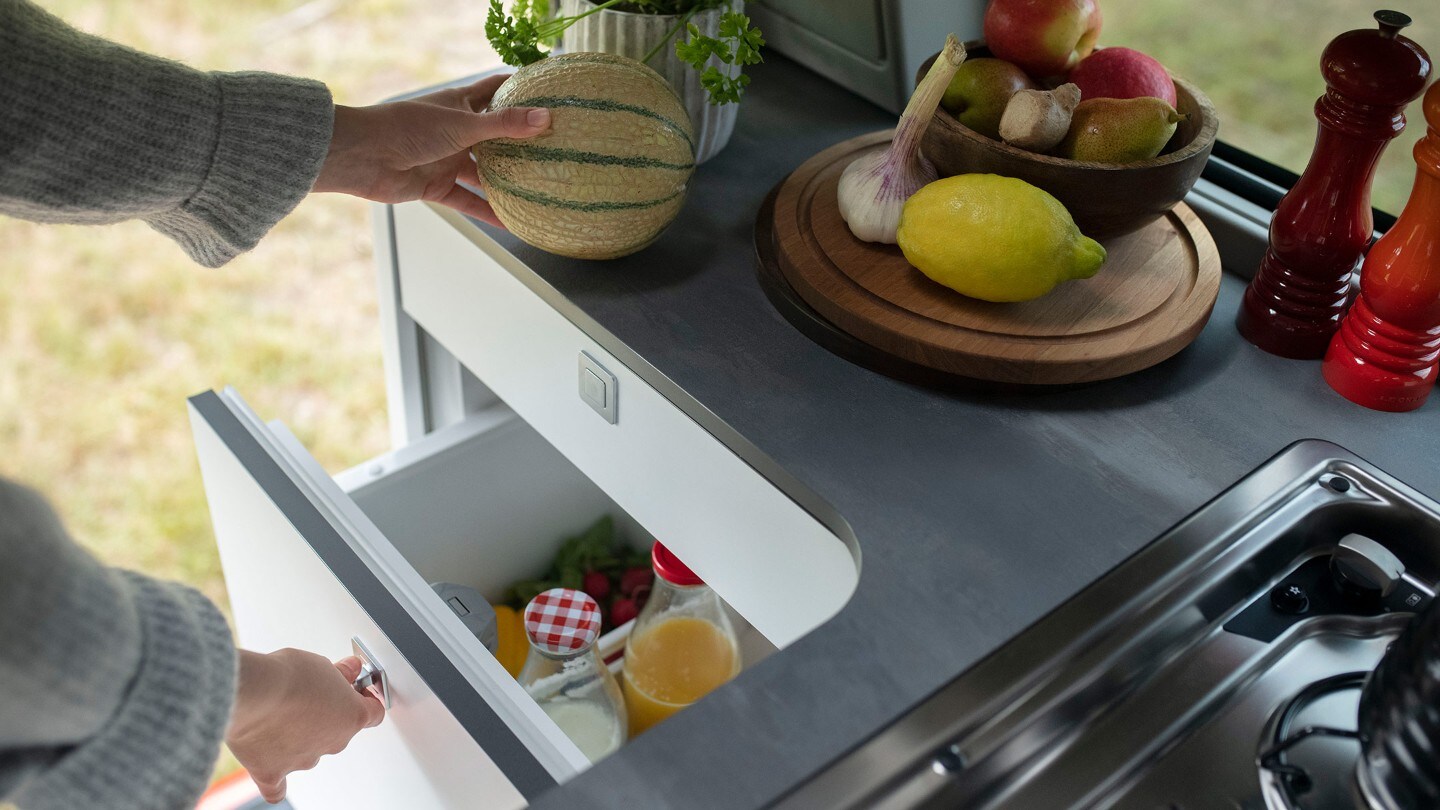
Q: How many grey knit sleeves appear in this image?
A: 2